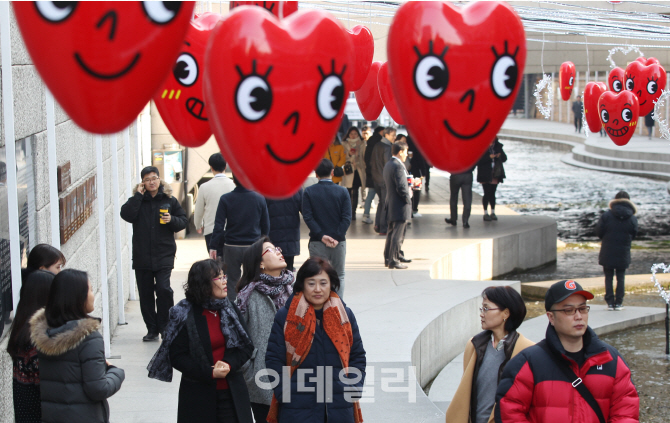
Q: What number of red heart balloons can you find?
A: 14